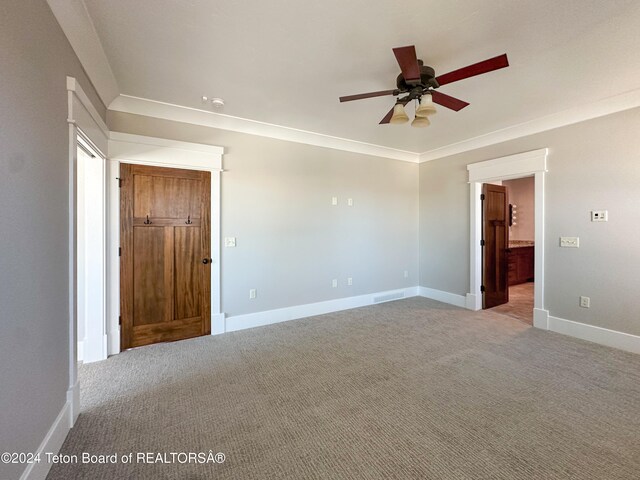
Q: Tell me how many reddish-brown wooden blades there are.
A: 5